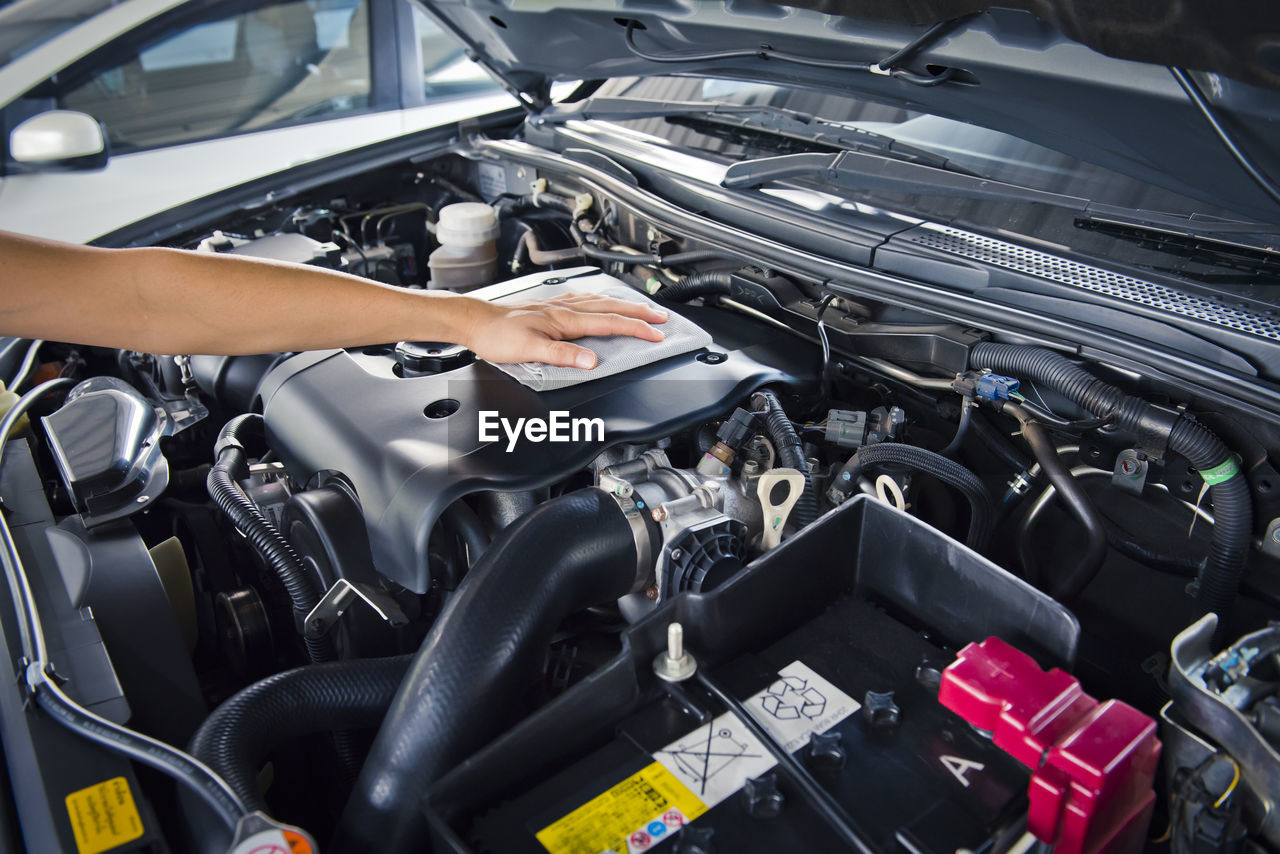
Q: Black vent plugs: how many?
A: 5